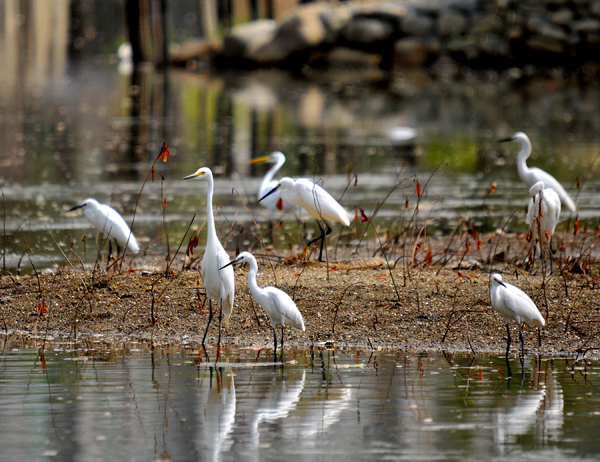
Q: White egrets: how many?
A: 8